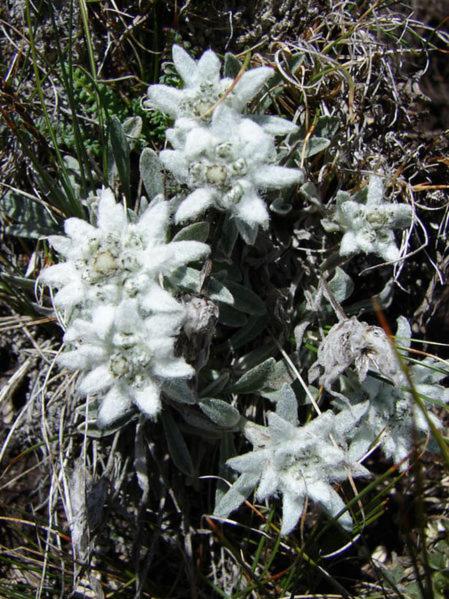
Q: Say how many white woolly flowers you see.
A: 7